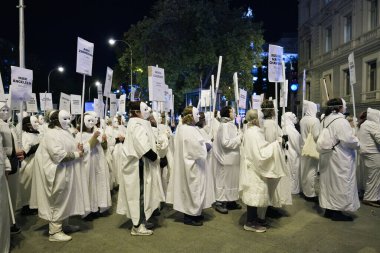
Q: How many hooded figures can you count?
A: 3